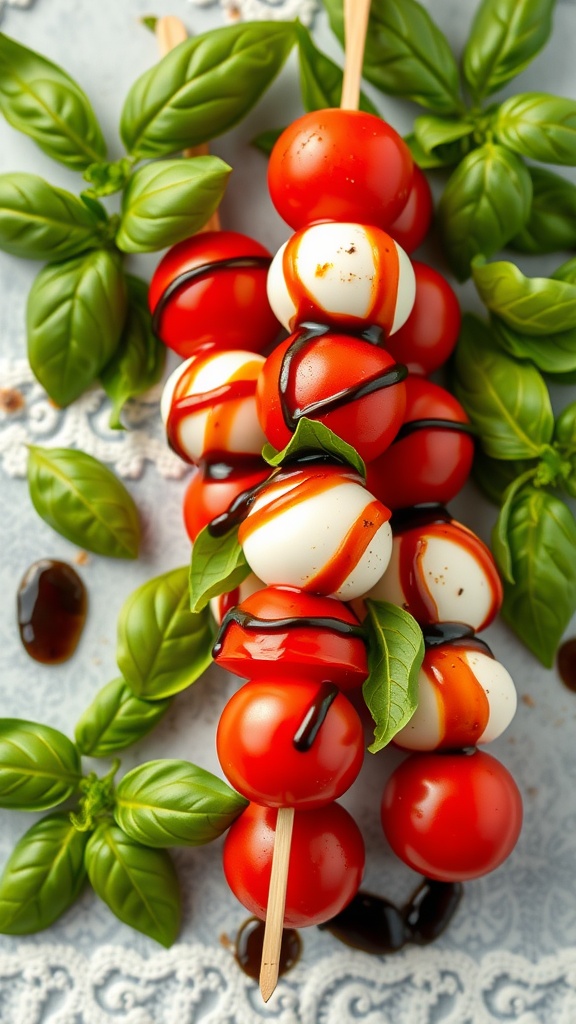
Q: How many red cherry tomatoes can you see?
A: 11